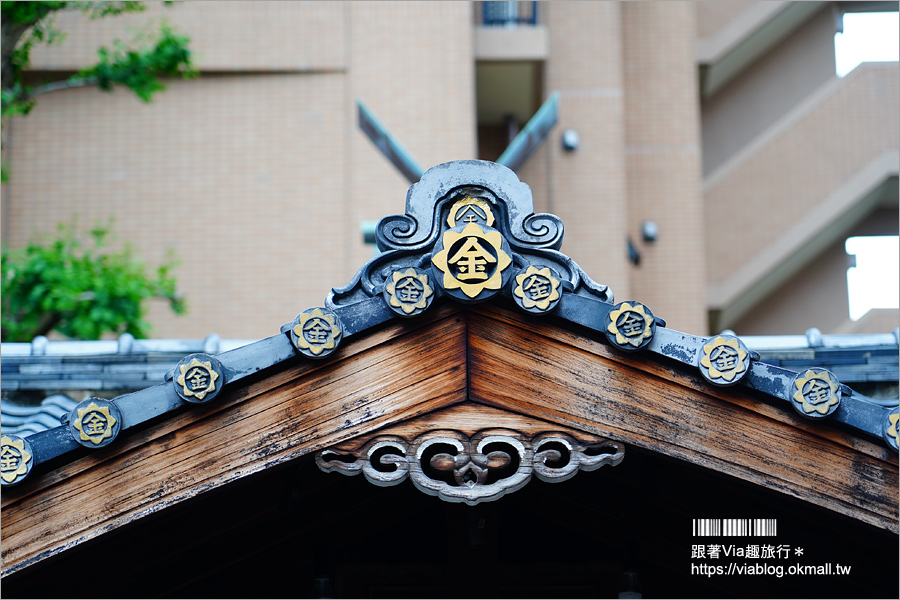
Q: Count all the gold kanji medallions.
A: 12